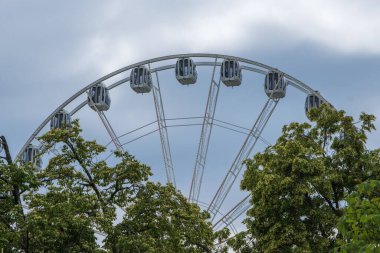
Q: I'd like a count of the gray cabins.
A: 8